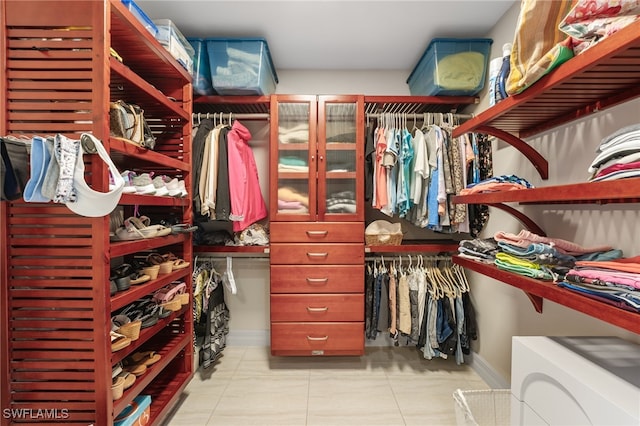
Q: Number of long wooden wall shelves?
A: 3